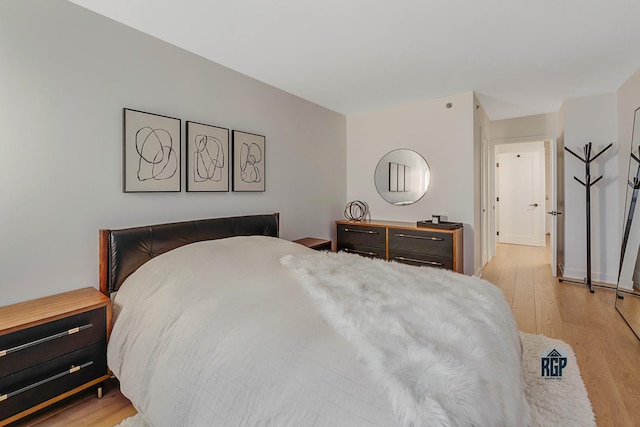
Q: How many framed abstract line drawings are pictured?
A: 3